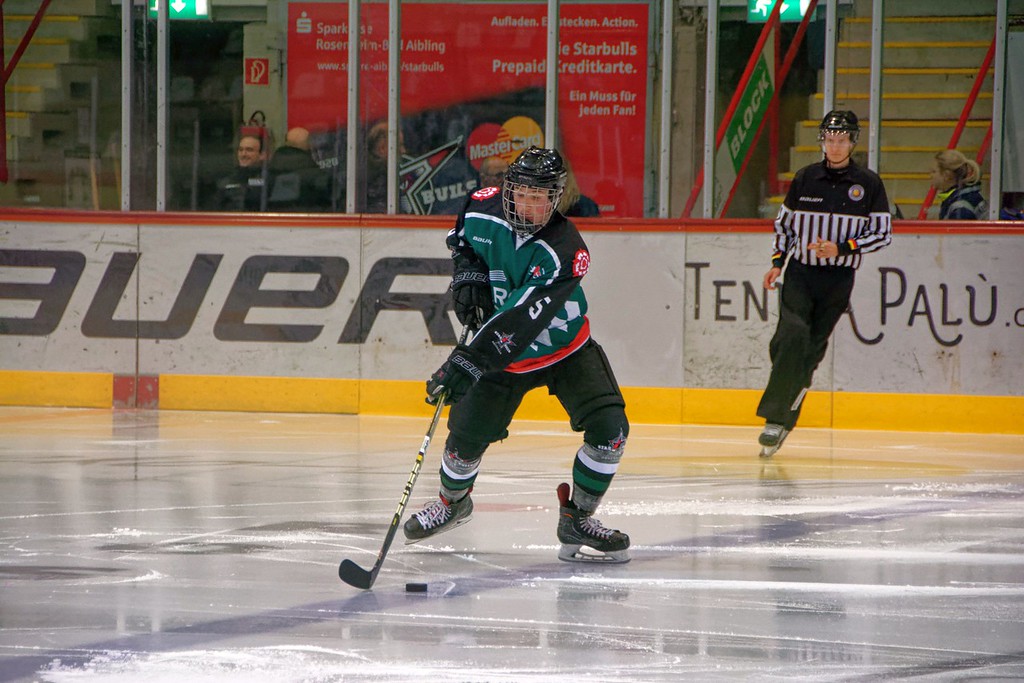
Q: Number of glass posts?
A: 10